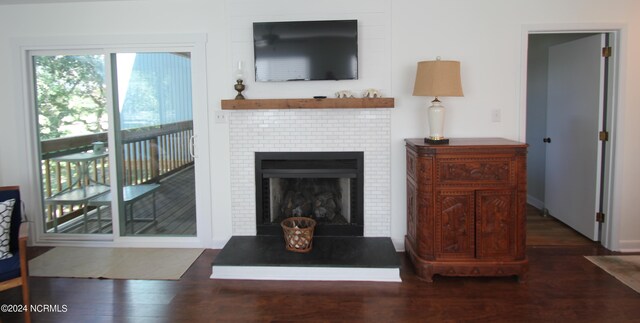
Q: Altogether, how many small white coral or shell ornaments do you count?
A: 2